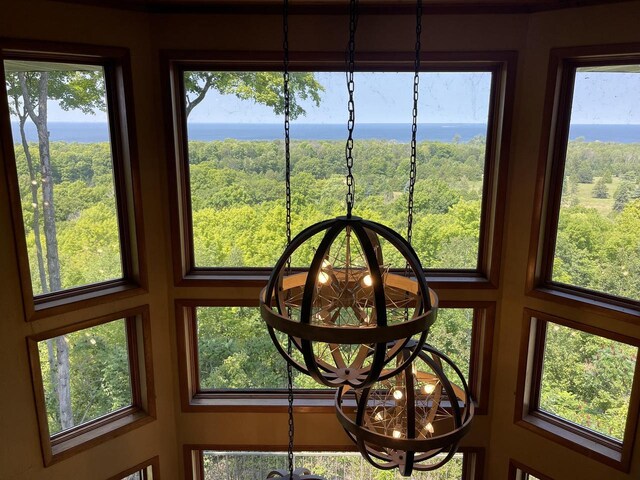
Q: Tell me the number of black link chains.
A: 3